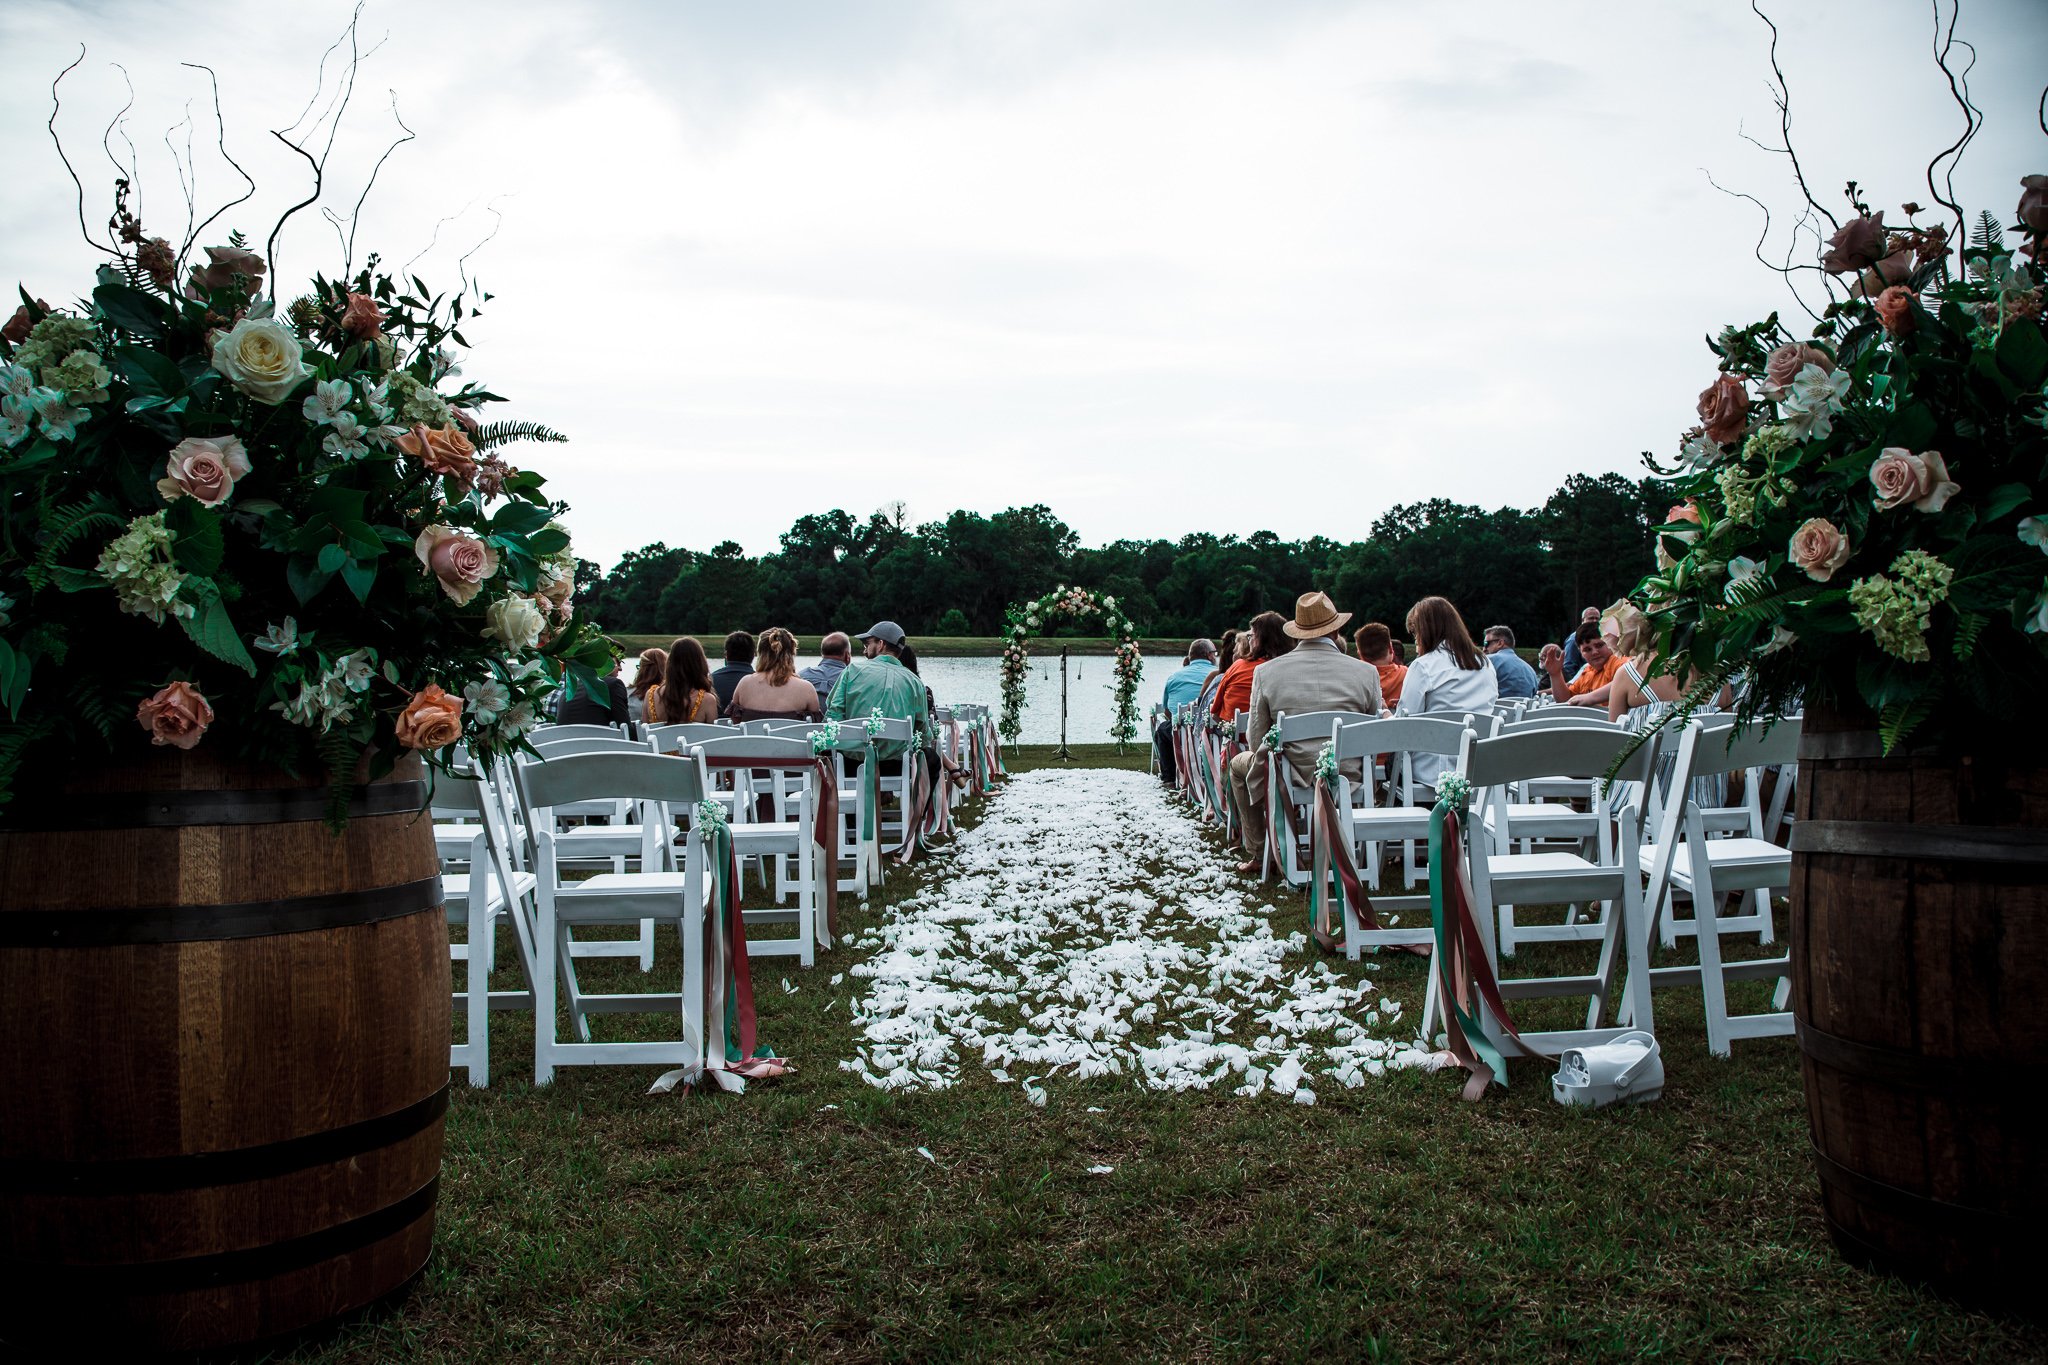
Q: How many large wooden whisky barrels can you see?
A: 2